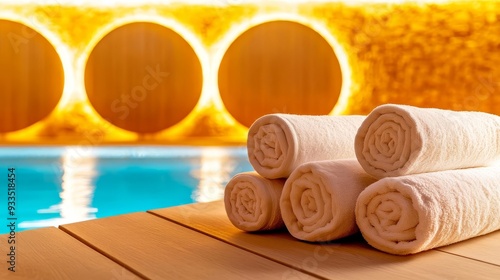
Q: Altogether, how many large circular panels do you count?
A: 3